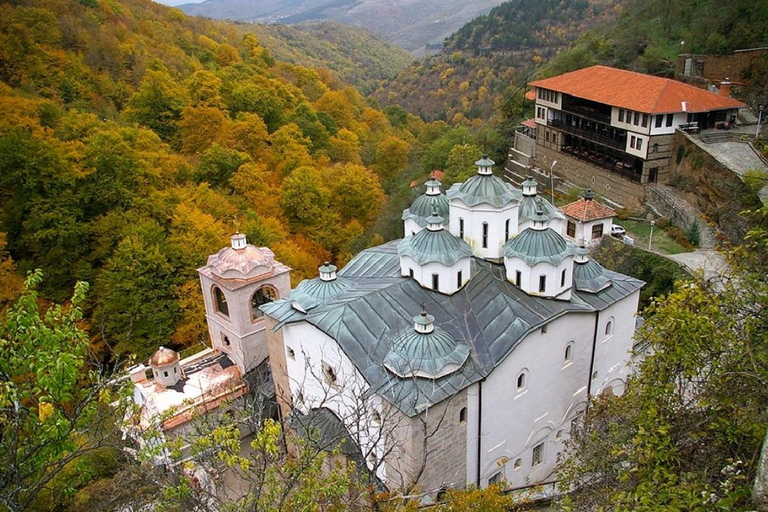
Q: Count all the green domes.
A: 8